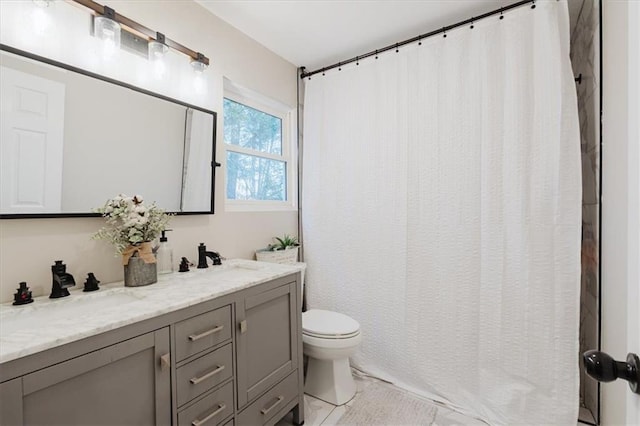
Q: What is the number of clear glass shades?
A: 4